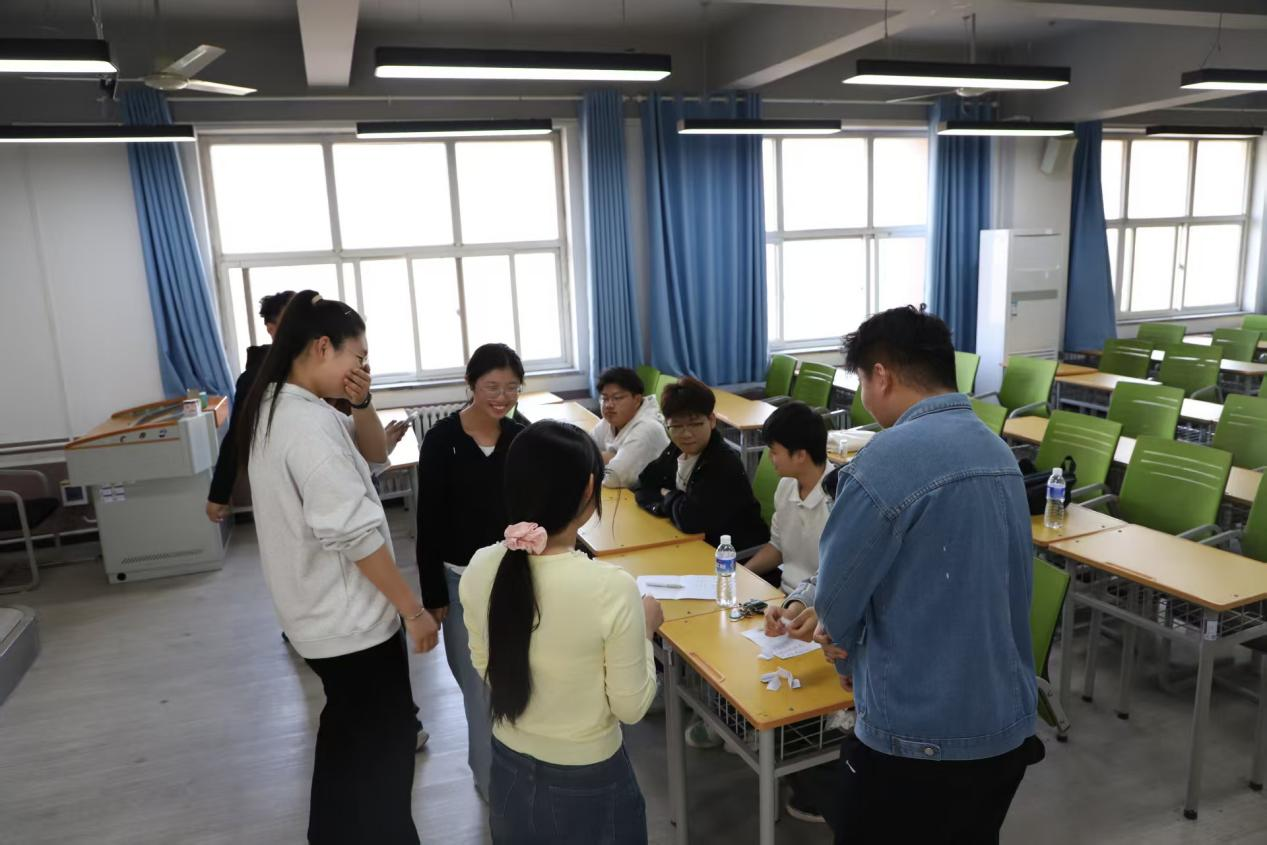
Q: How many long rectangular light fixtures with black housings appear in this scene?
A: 9